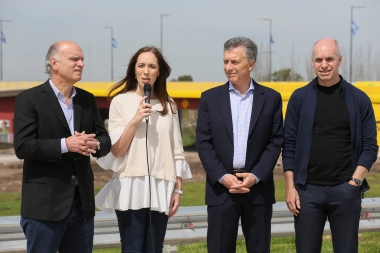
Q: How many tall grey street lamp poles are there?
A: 5